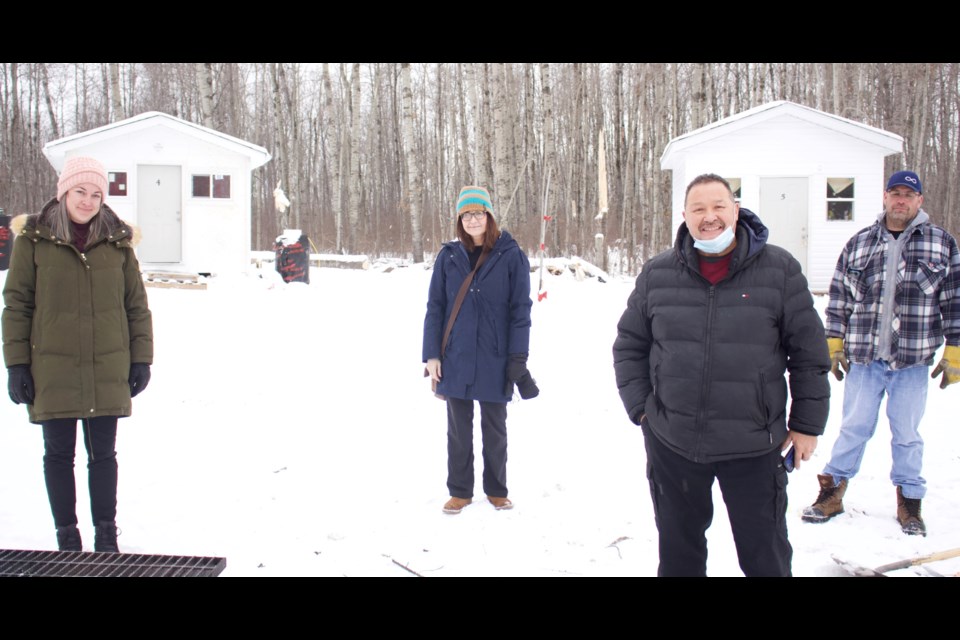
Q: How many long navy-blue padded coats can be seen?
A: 1